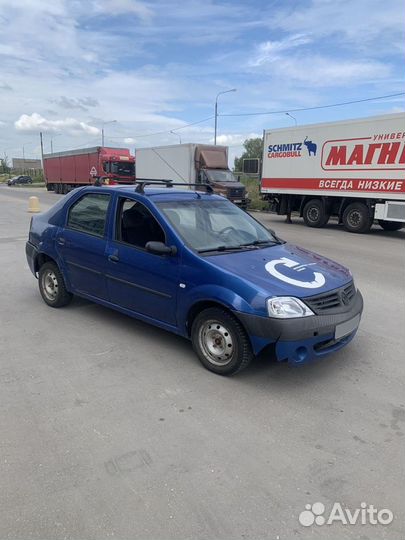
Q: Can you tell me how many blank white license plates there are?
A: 1